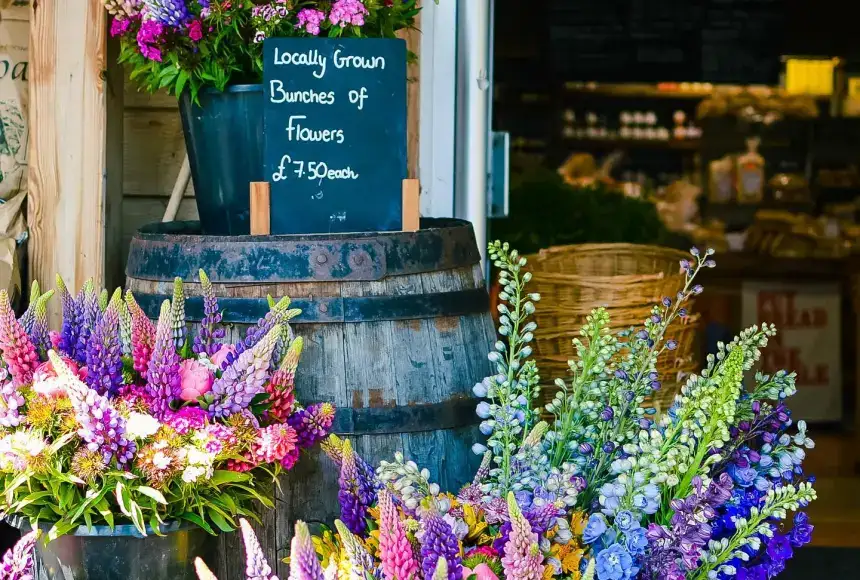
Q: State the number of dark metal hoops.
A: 3